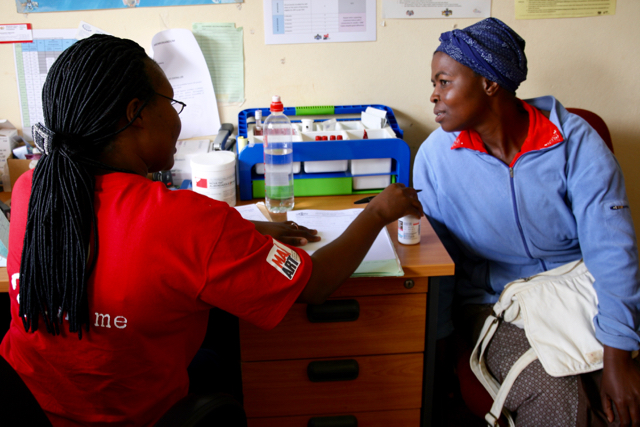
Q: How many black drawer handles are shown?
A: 3